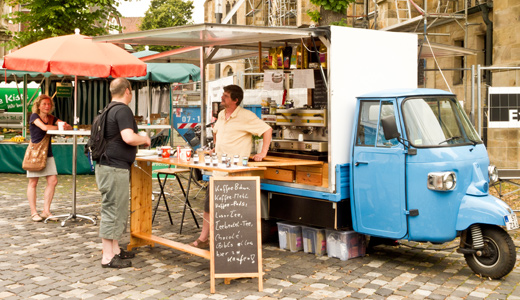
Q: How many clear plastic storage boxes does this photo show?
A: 3